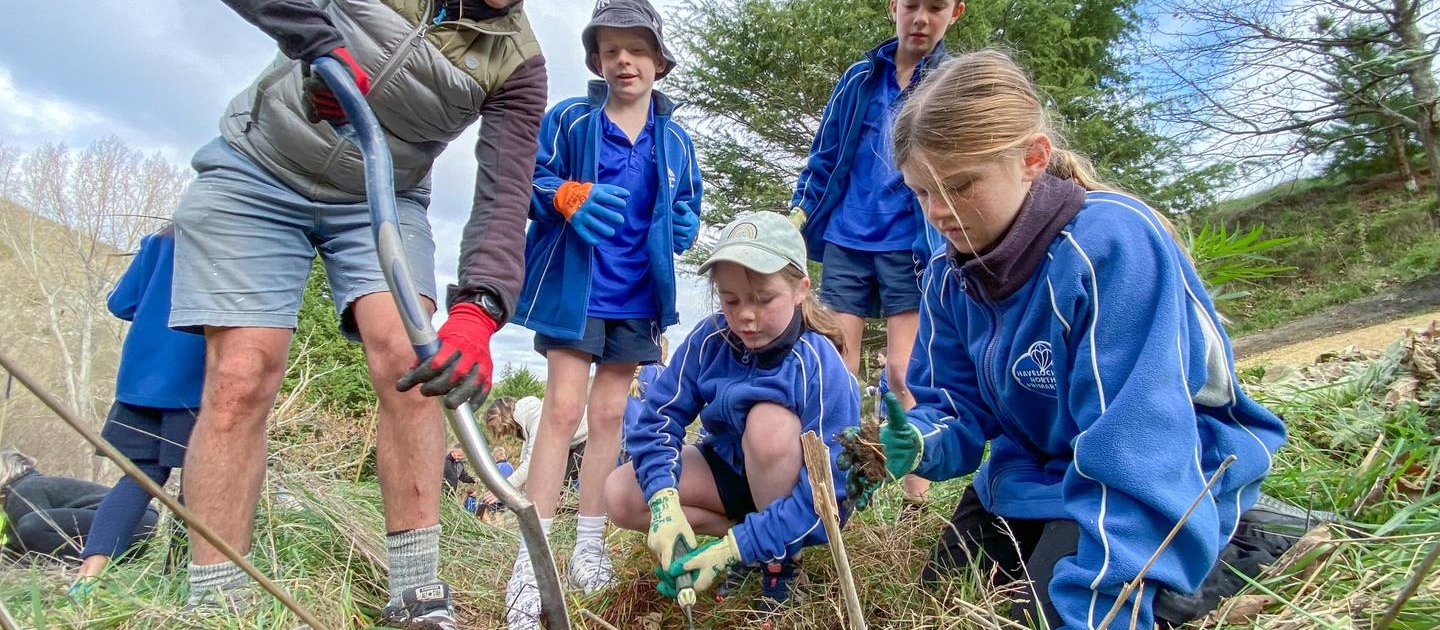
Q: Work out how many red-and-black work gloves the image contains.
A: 2